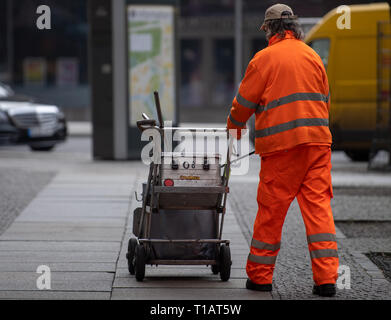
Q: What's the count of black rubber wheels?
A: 4